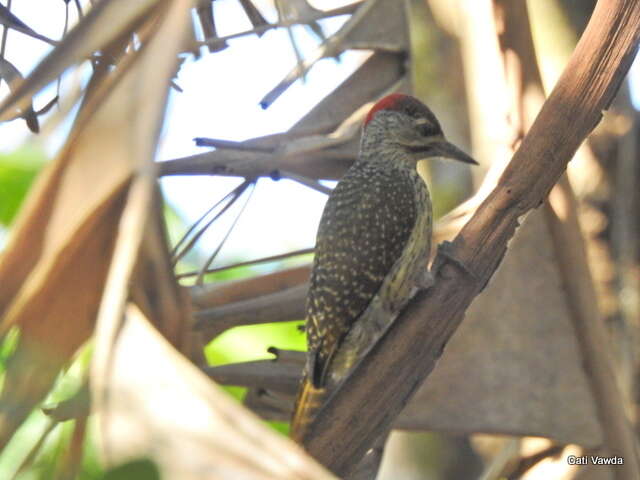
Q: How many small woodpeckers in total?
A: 1